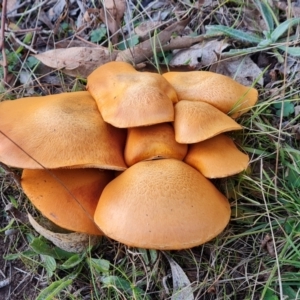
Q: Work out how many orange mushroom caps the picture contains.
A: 8